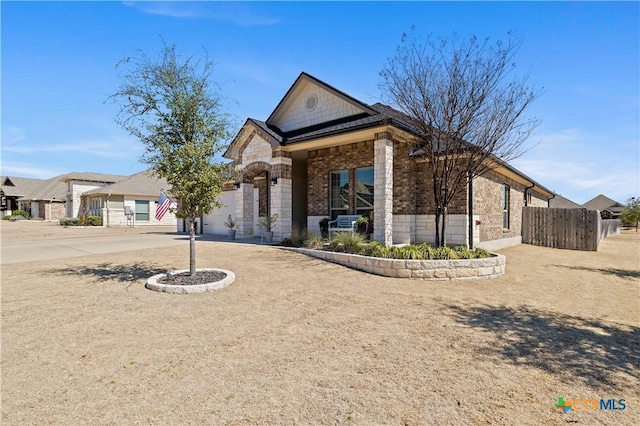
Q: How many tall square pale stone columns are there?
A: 3